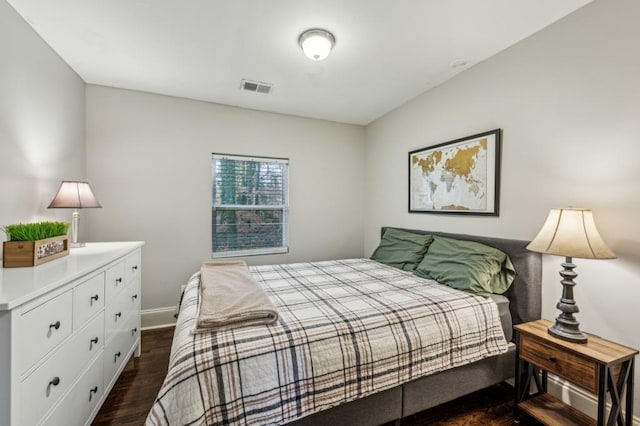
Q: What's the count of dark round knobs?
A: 12